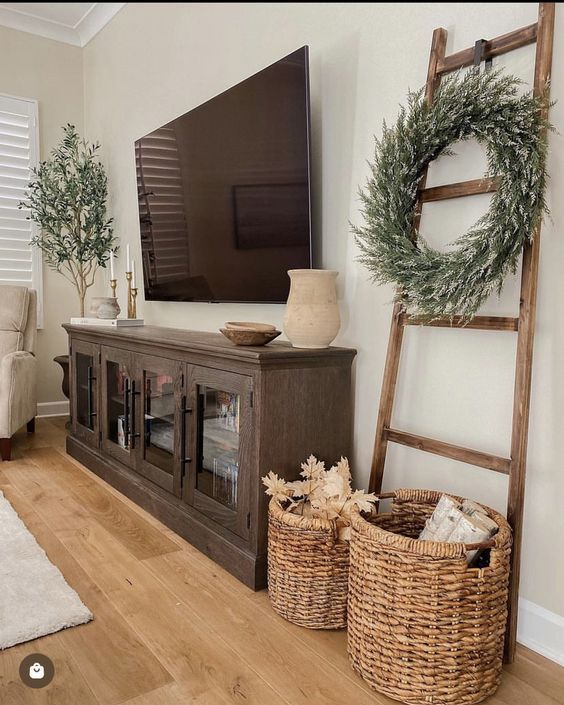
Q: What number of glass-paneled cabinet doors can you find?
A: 4